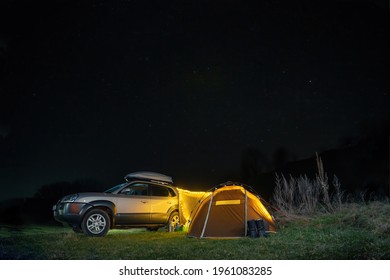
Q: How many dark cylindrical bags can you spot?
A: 2